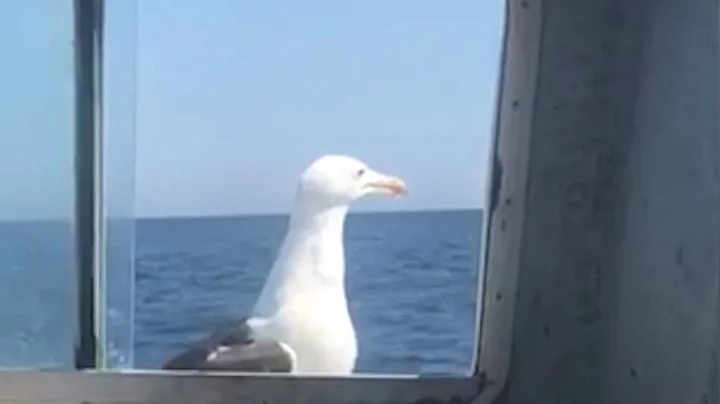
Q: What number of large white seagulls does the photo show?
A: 1